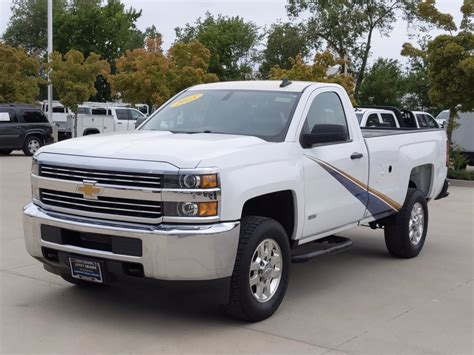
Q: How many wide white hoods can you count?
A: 1